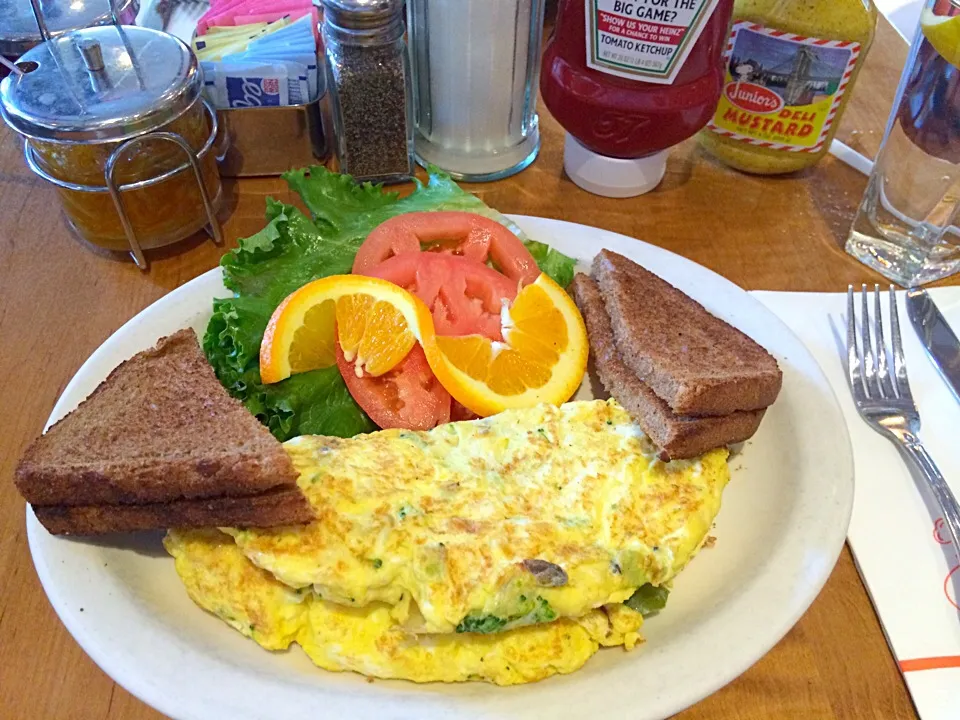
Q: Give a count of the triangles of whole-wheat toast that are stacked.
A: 4